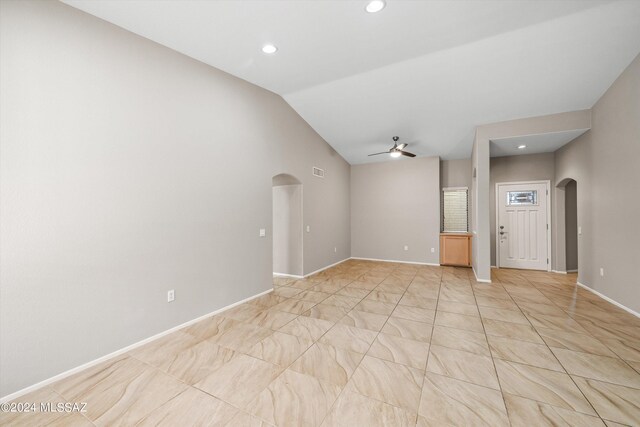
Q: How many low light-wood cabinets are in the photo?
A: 1